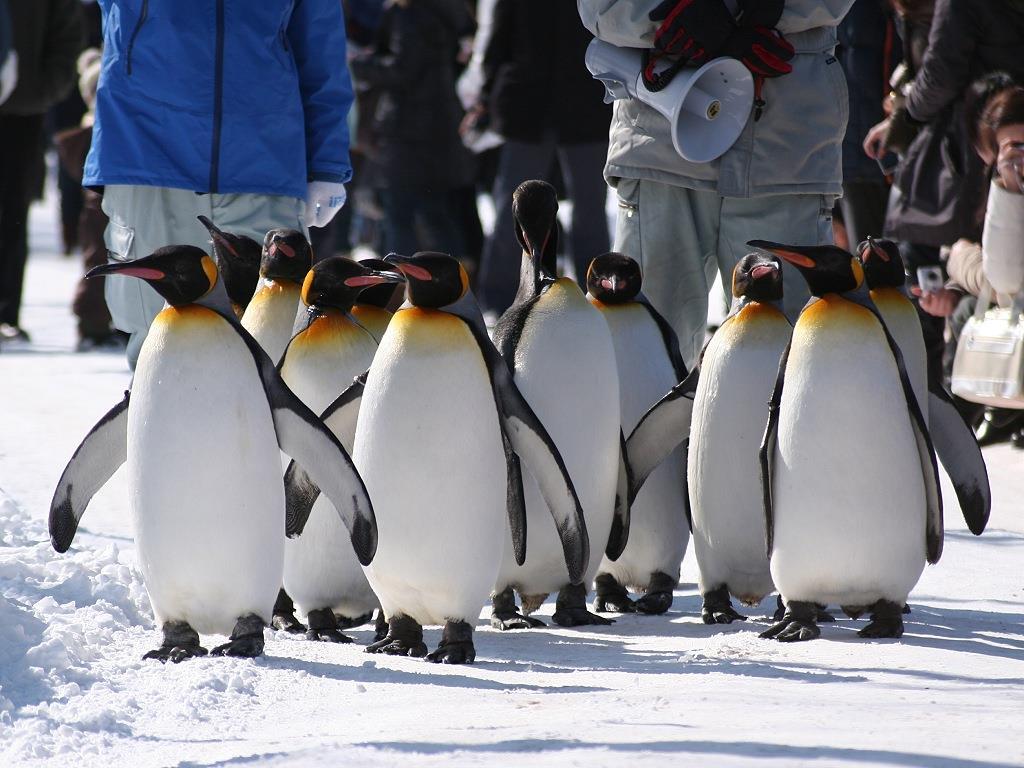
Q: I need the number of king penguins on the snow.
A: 11